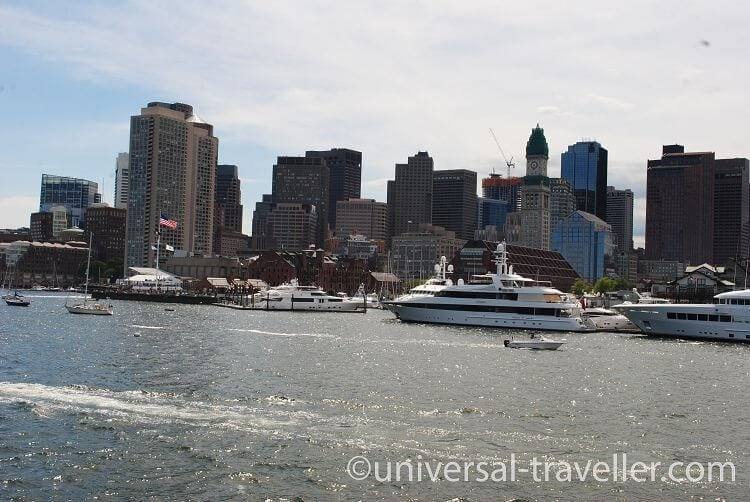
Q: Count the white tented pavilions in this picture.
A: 1